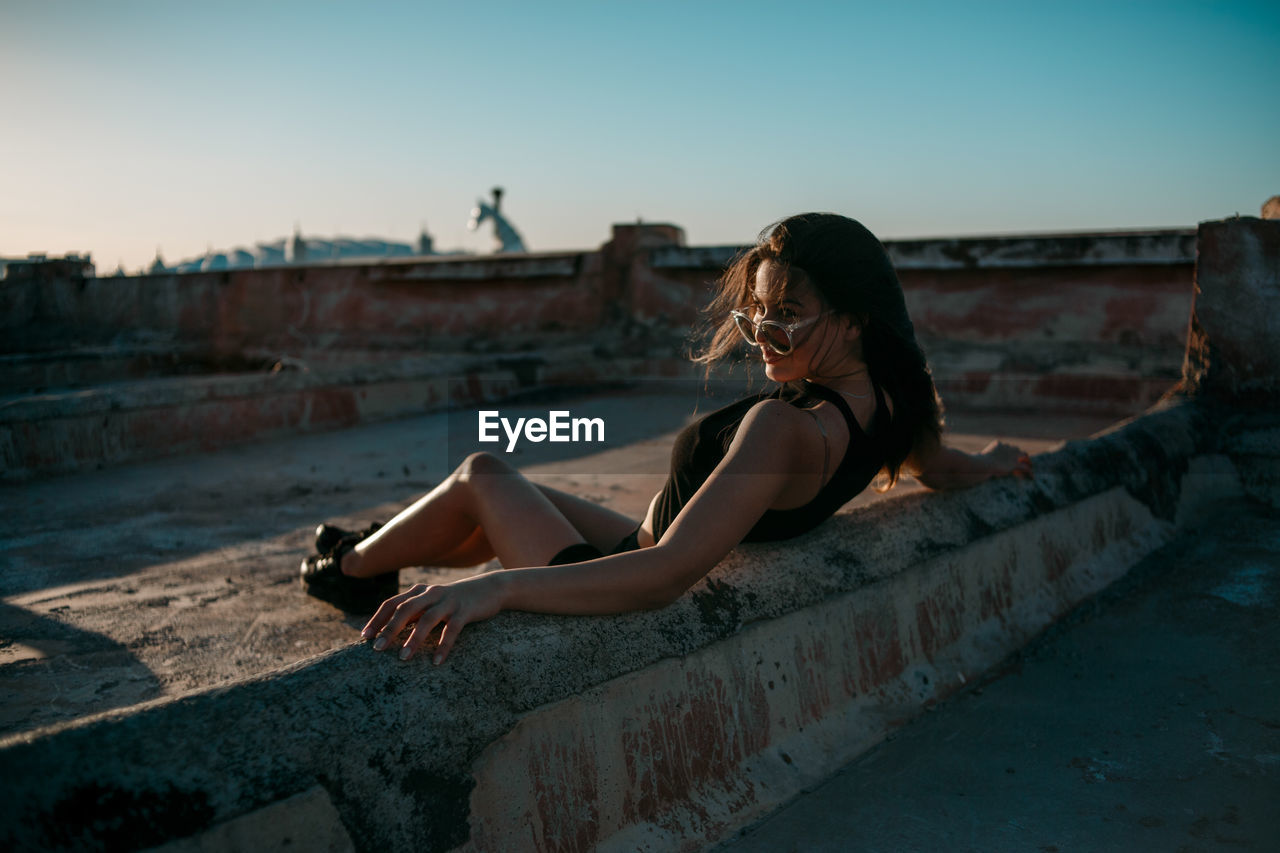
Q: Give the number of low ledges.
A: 2